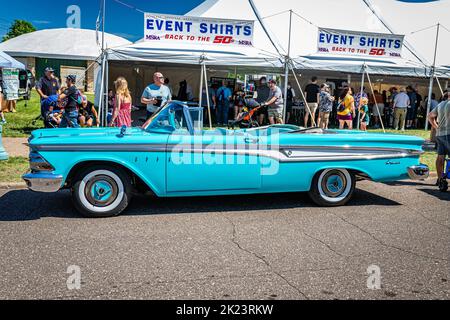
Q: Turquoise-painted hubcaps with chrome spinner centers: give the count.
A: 2